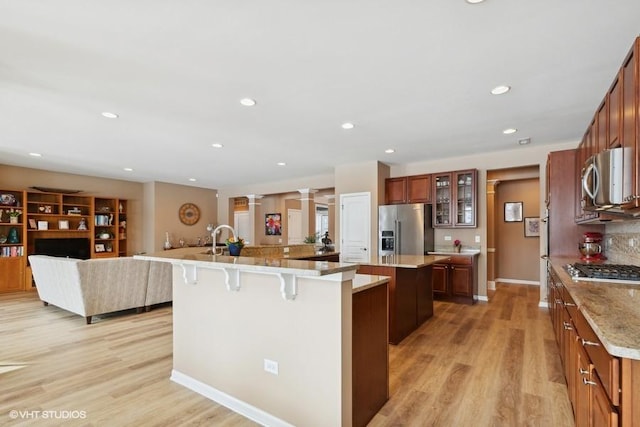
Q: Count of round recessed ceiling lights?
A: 12